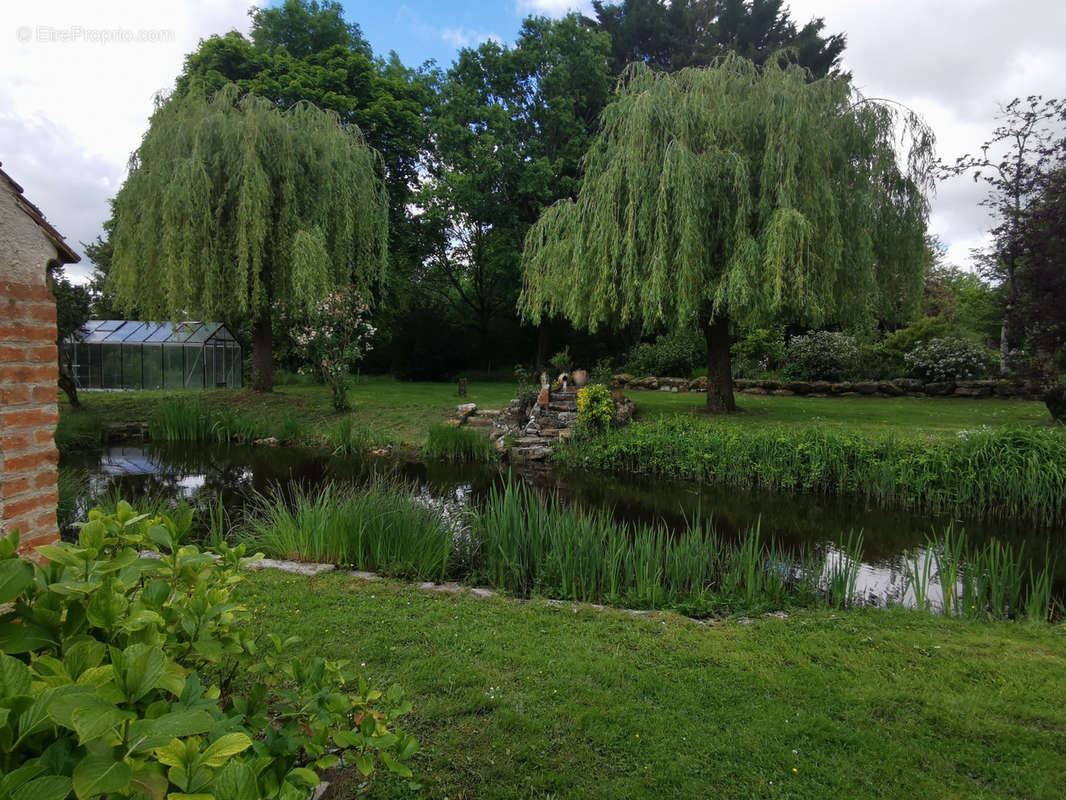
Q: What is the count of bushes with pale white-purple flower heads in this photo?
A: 2